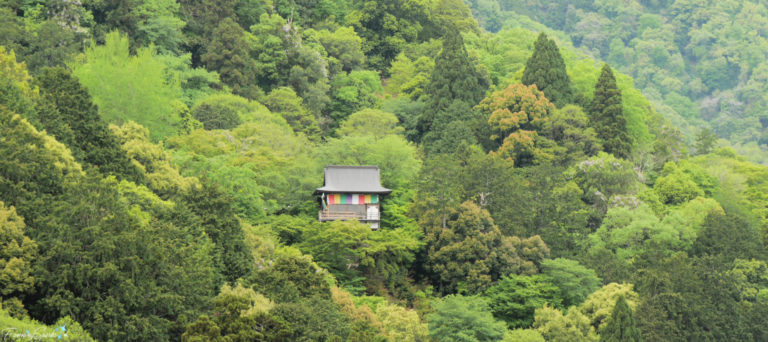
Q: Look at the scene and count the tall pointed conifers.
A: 3